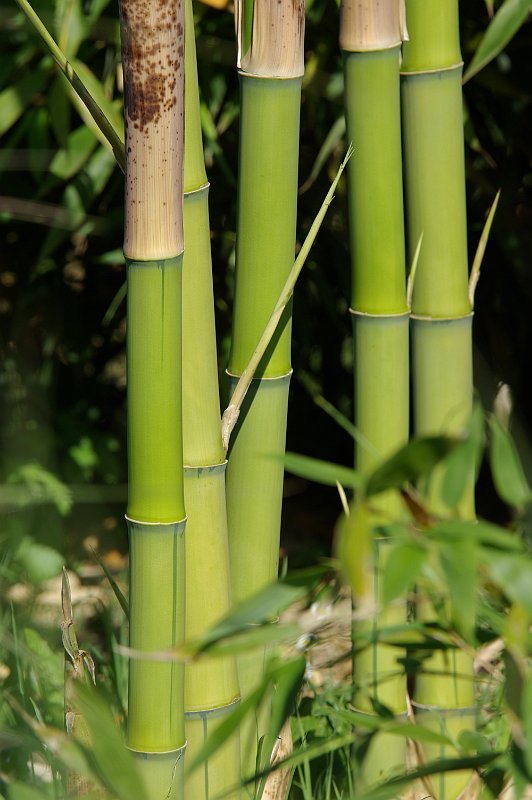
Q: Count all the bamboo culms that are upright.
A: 5